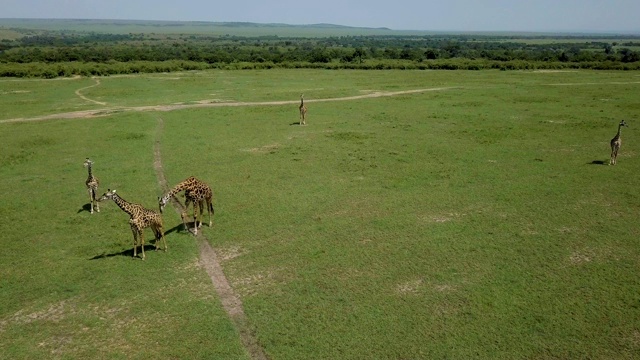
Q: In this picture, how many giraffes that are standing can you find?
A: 5